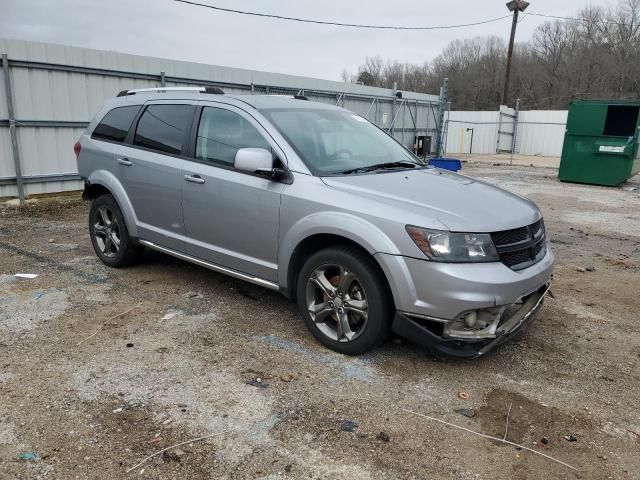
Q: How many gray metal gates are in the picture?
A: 1